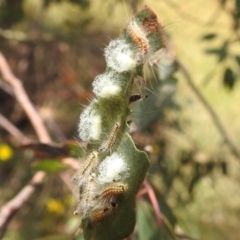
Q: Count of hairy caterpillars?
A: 6